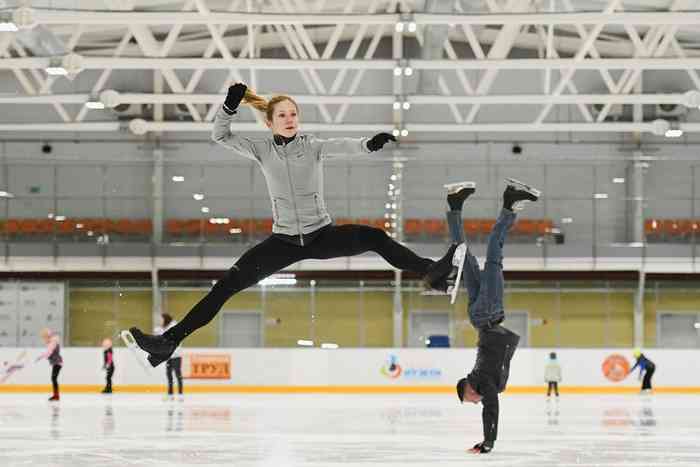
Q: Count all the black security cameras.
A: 2